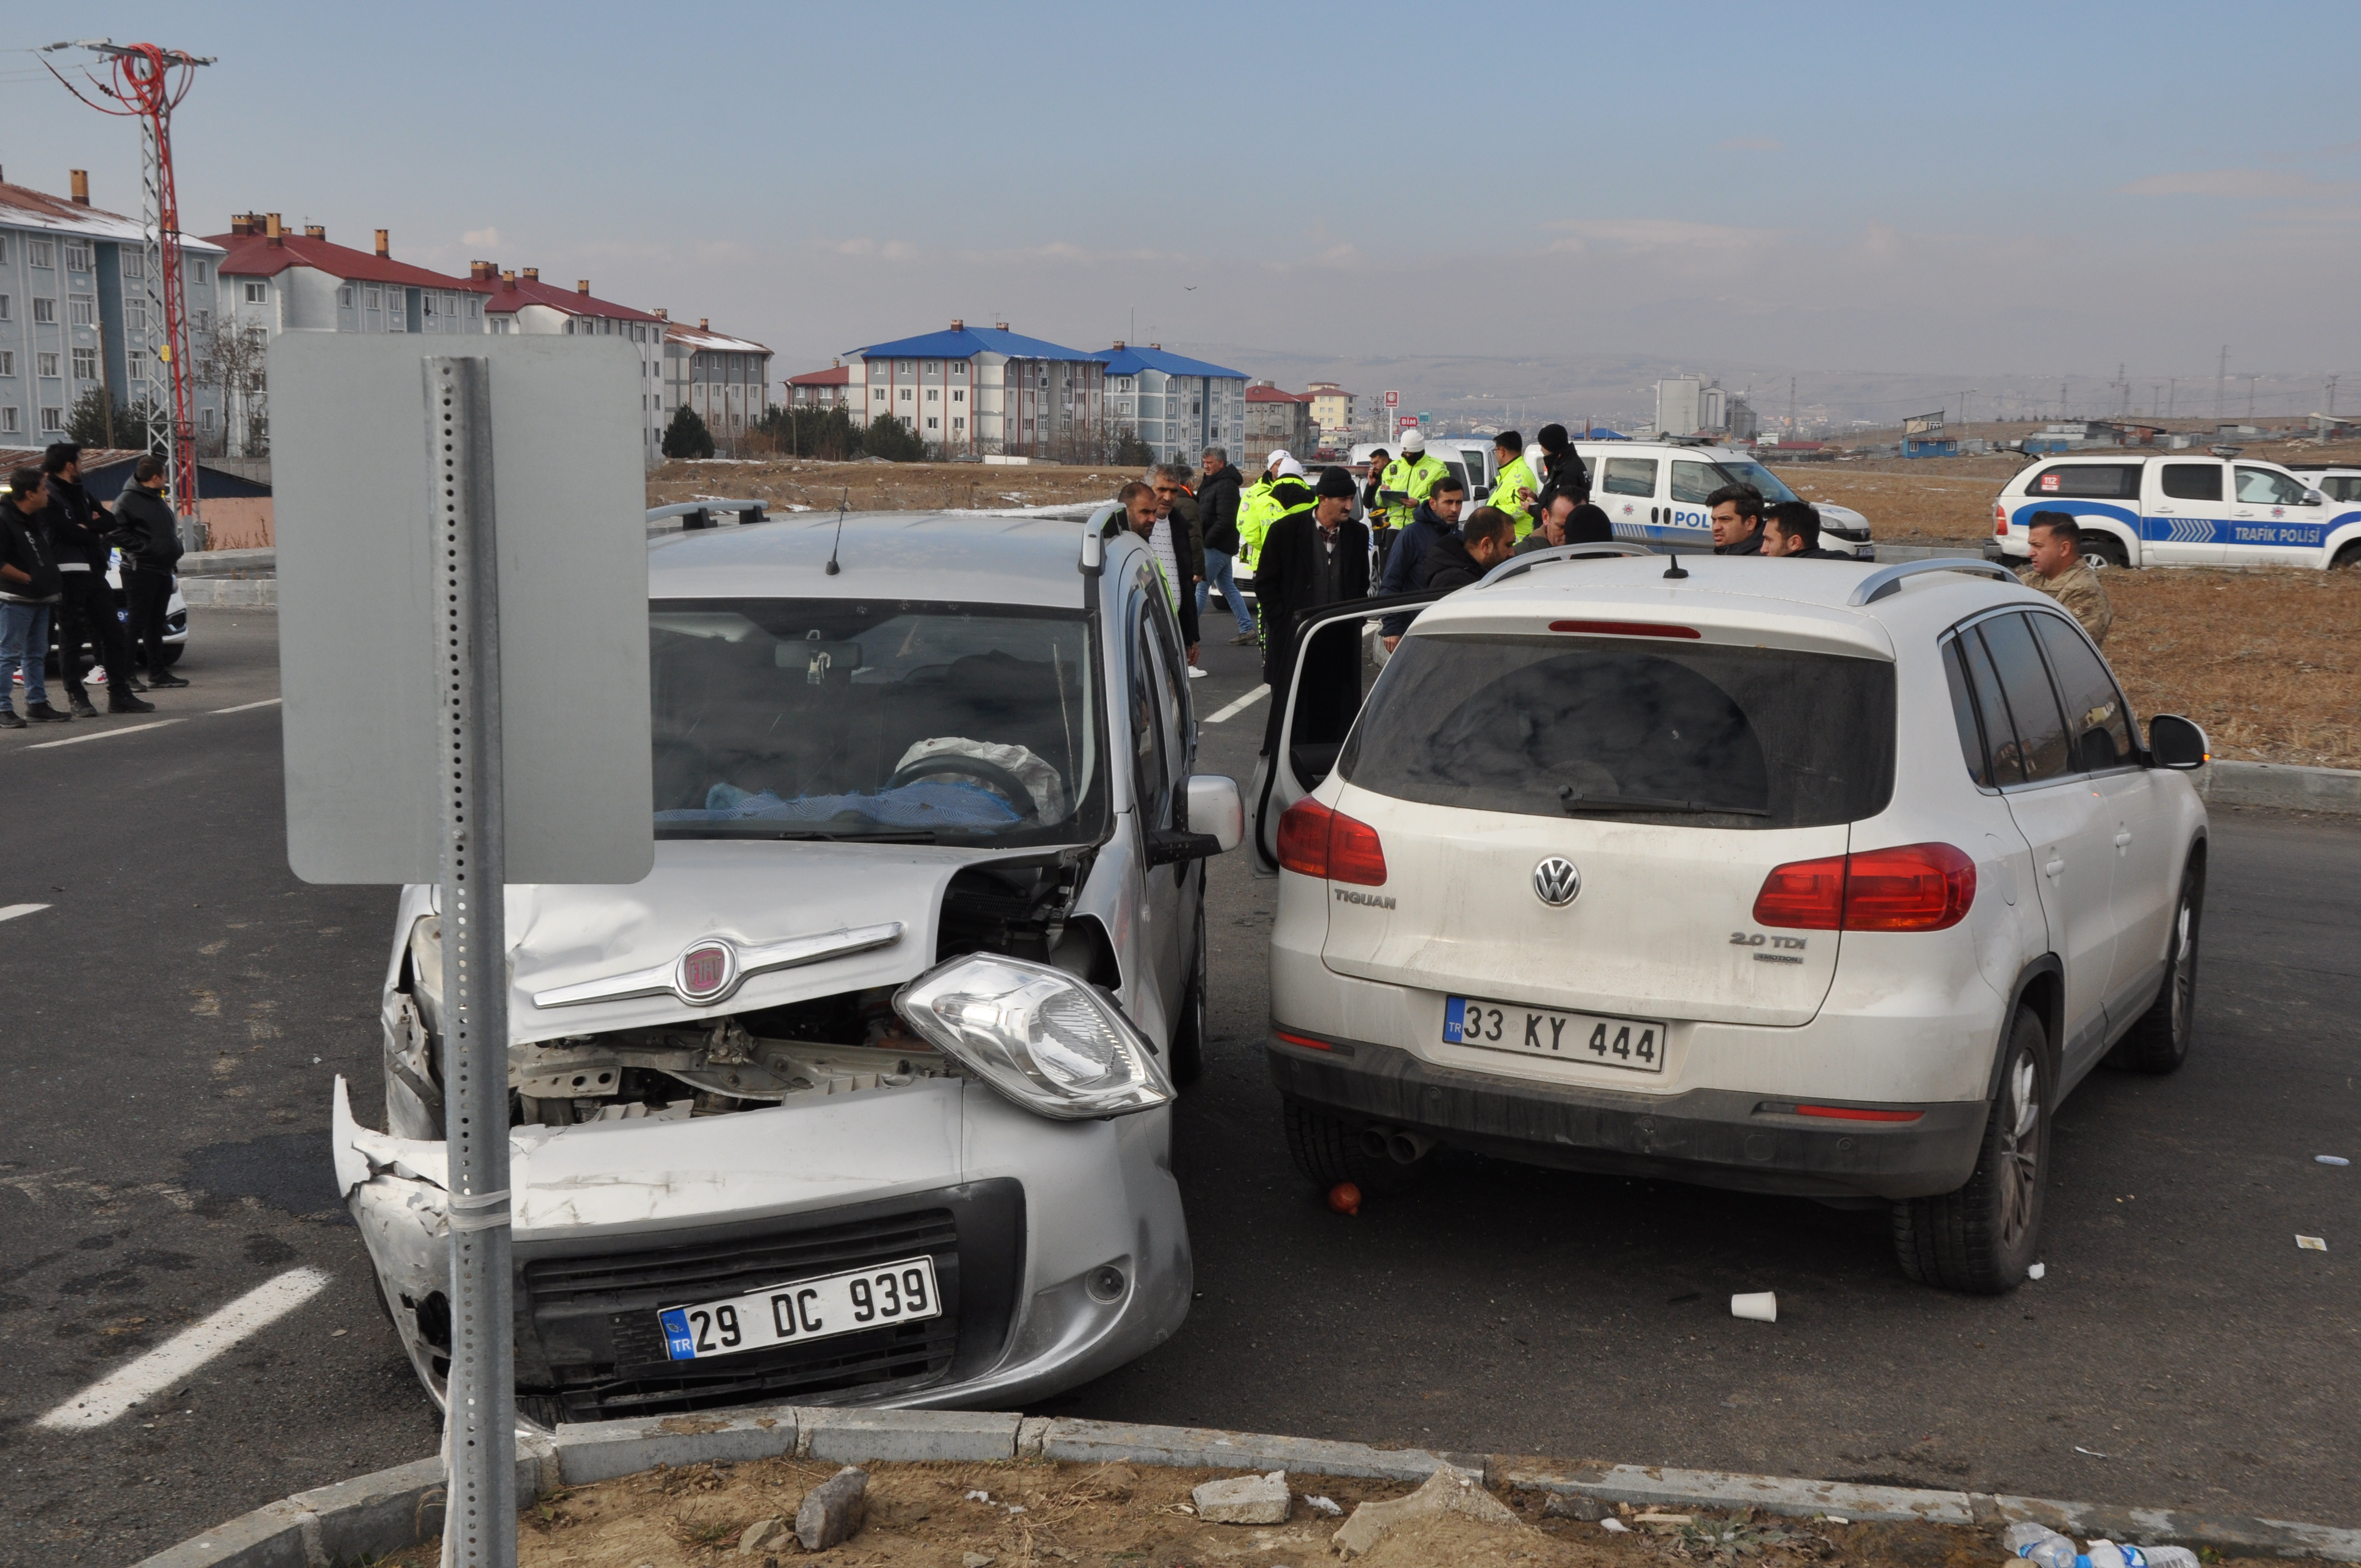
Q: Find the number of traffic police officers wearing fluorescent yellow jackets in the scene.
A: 4